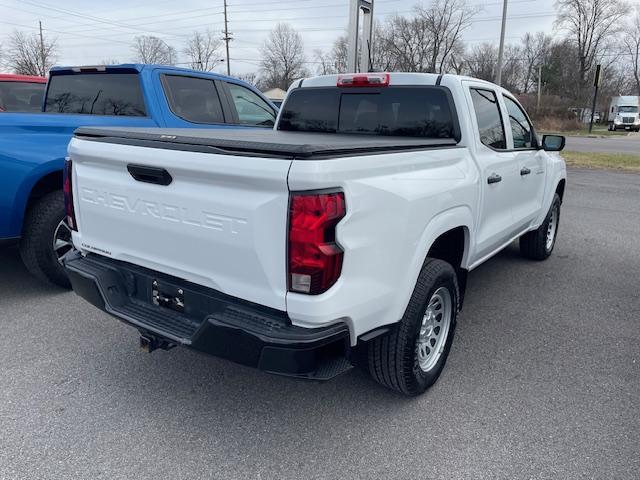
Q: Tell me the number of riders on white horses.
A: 0